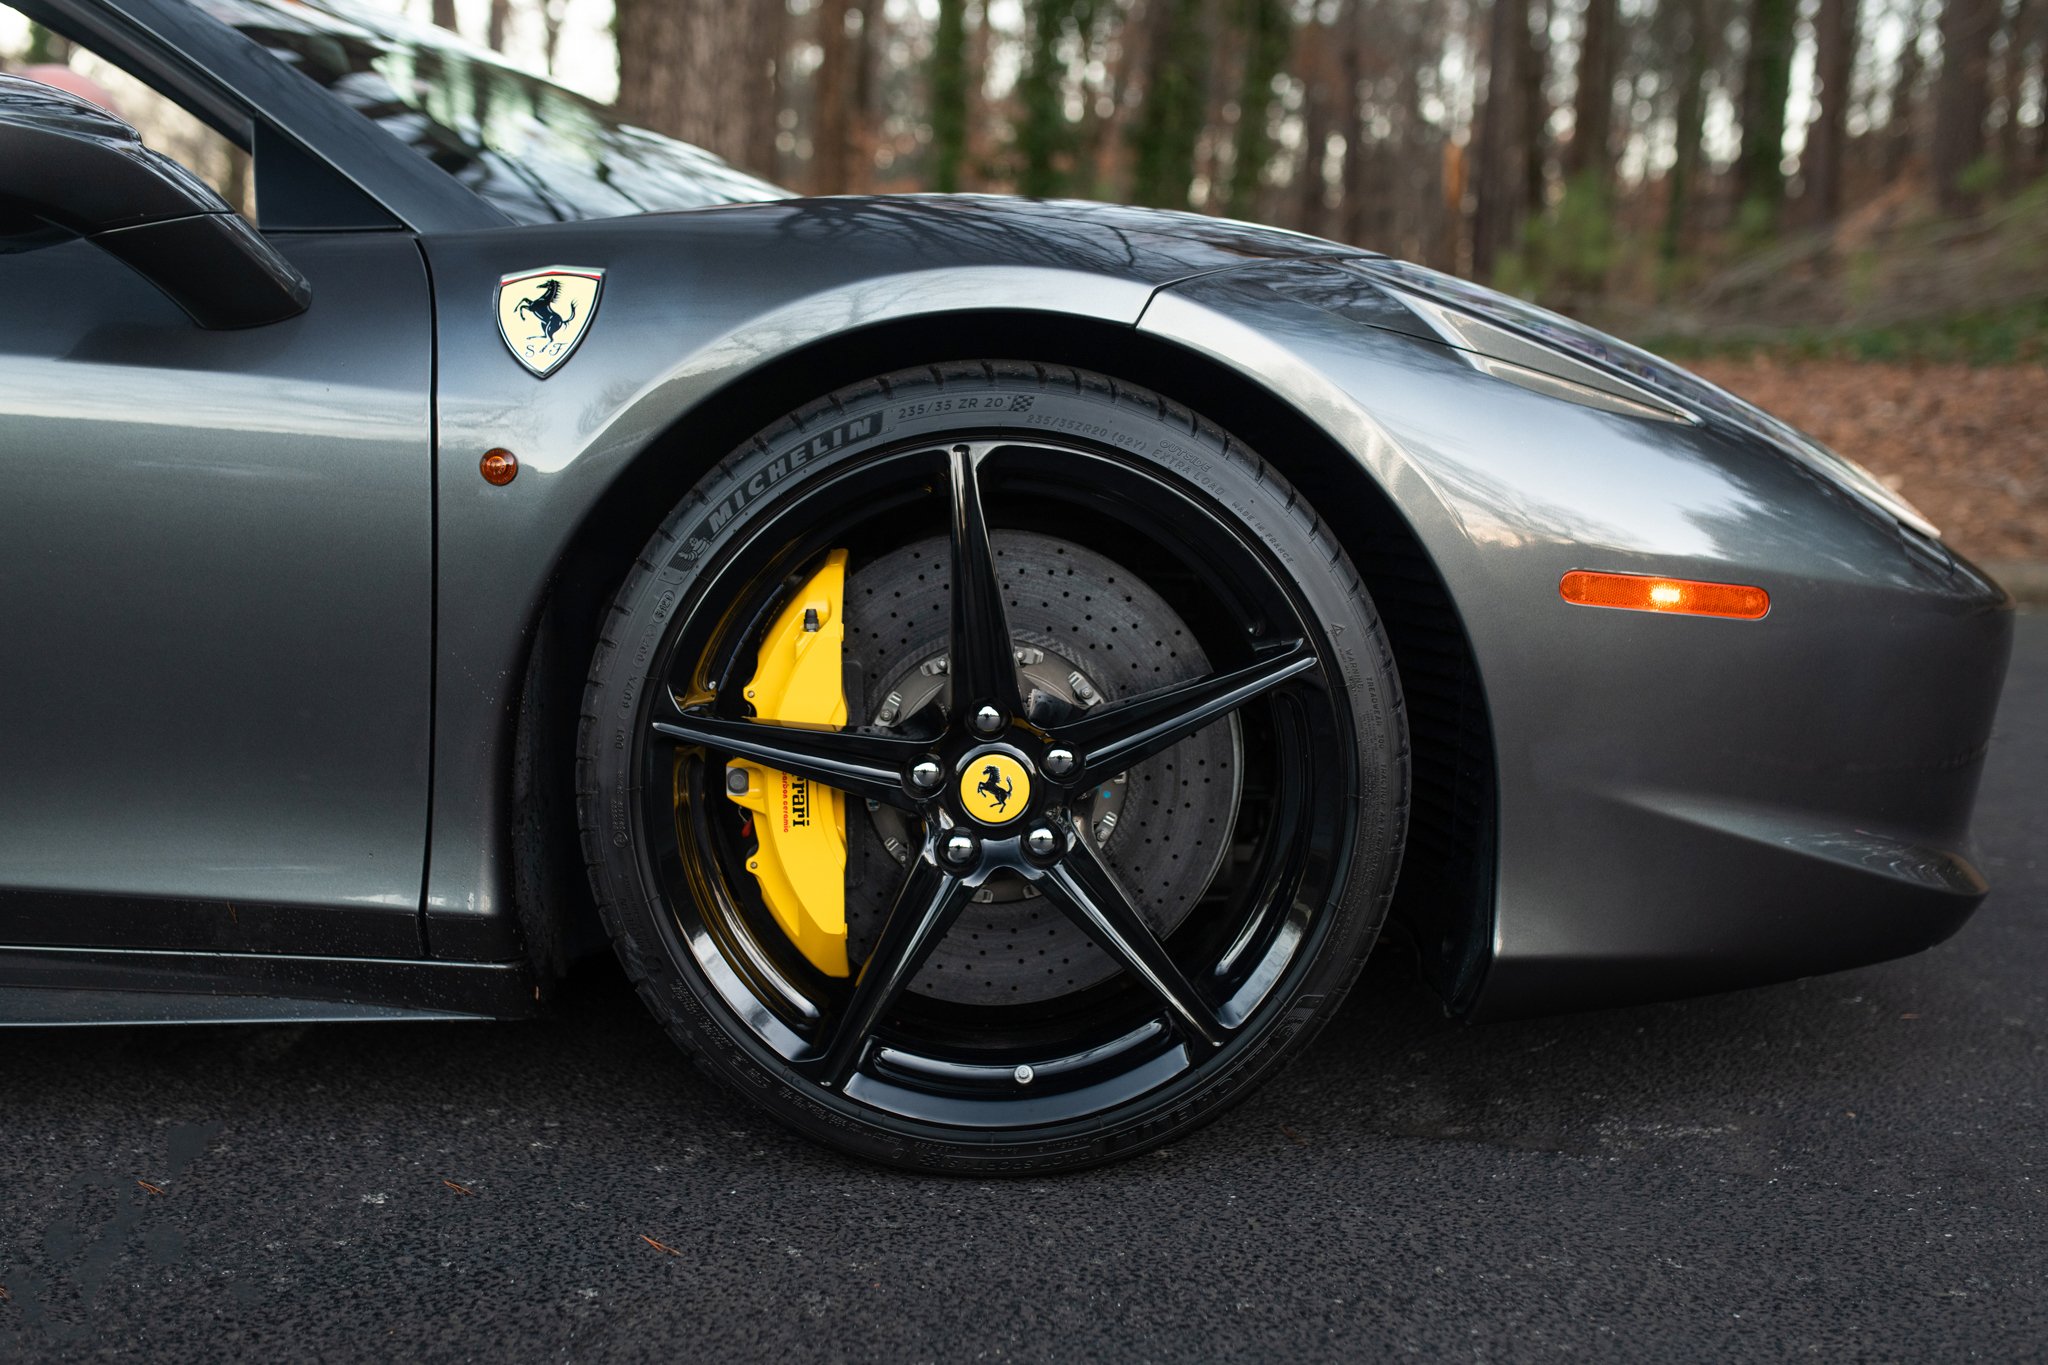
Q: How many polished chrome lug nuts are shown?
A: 5